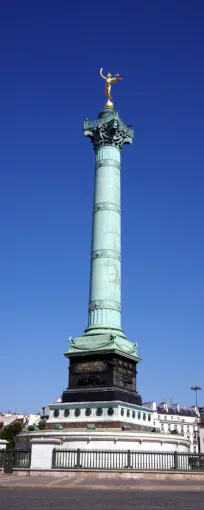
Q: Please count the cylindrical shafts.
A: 1